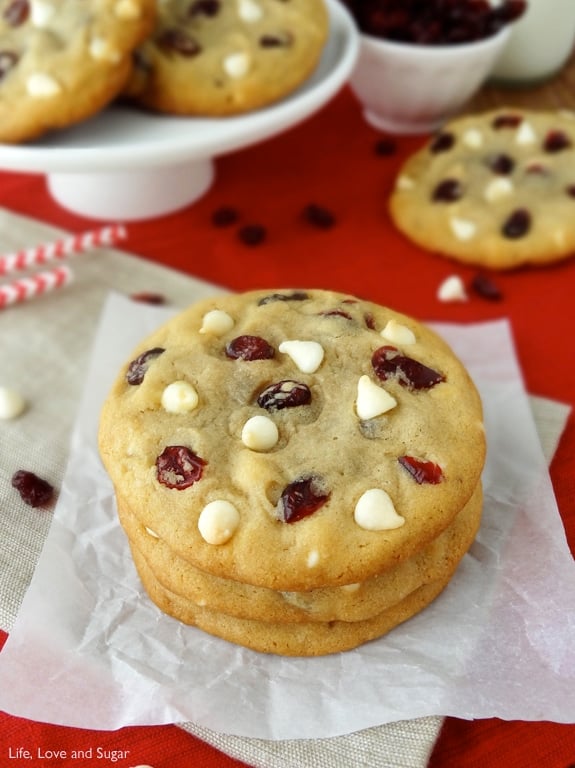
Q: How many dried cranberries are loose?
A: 7